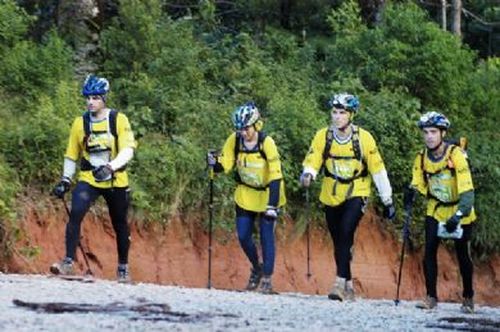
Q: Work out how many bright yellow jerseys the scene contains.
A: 4